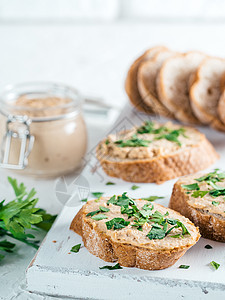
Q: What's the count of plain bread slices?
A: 5